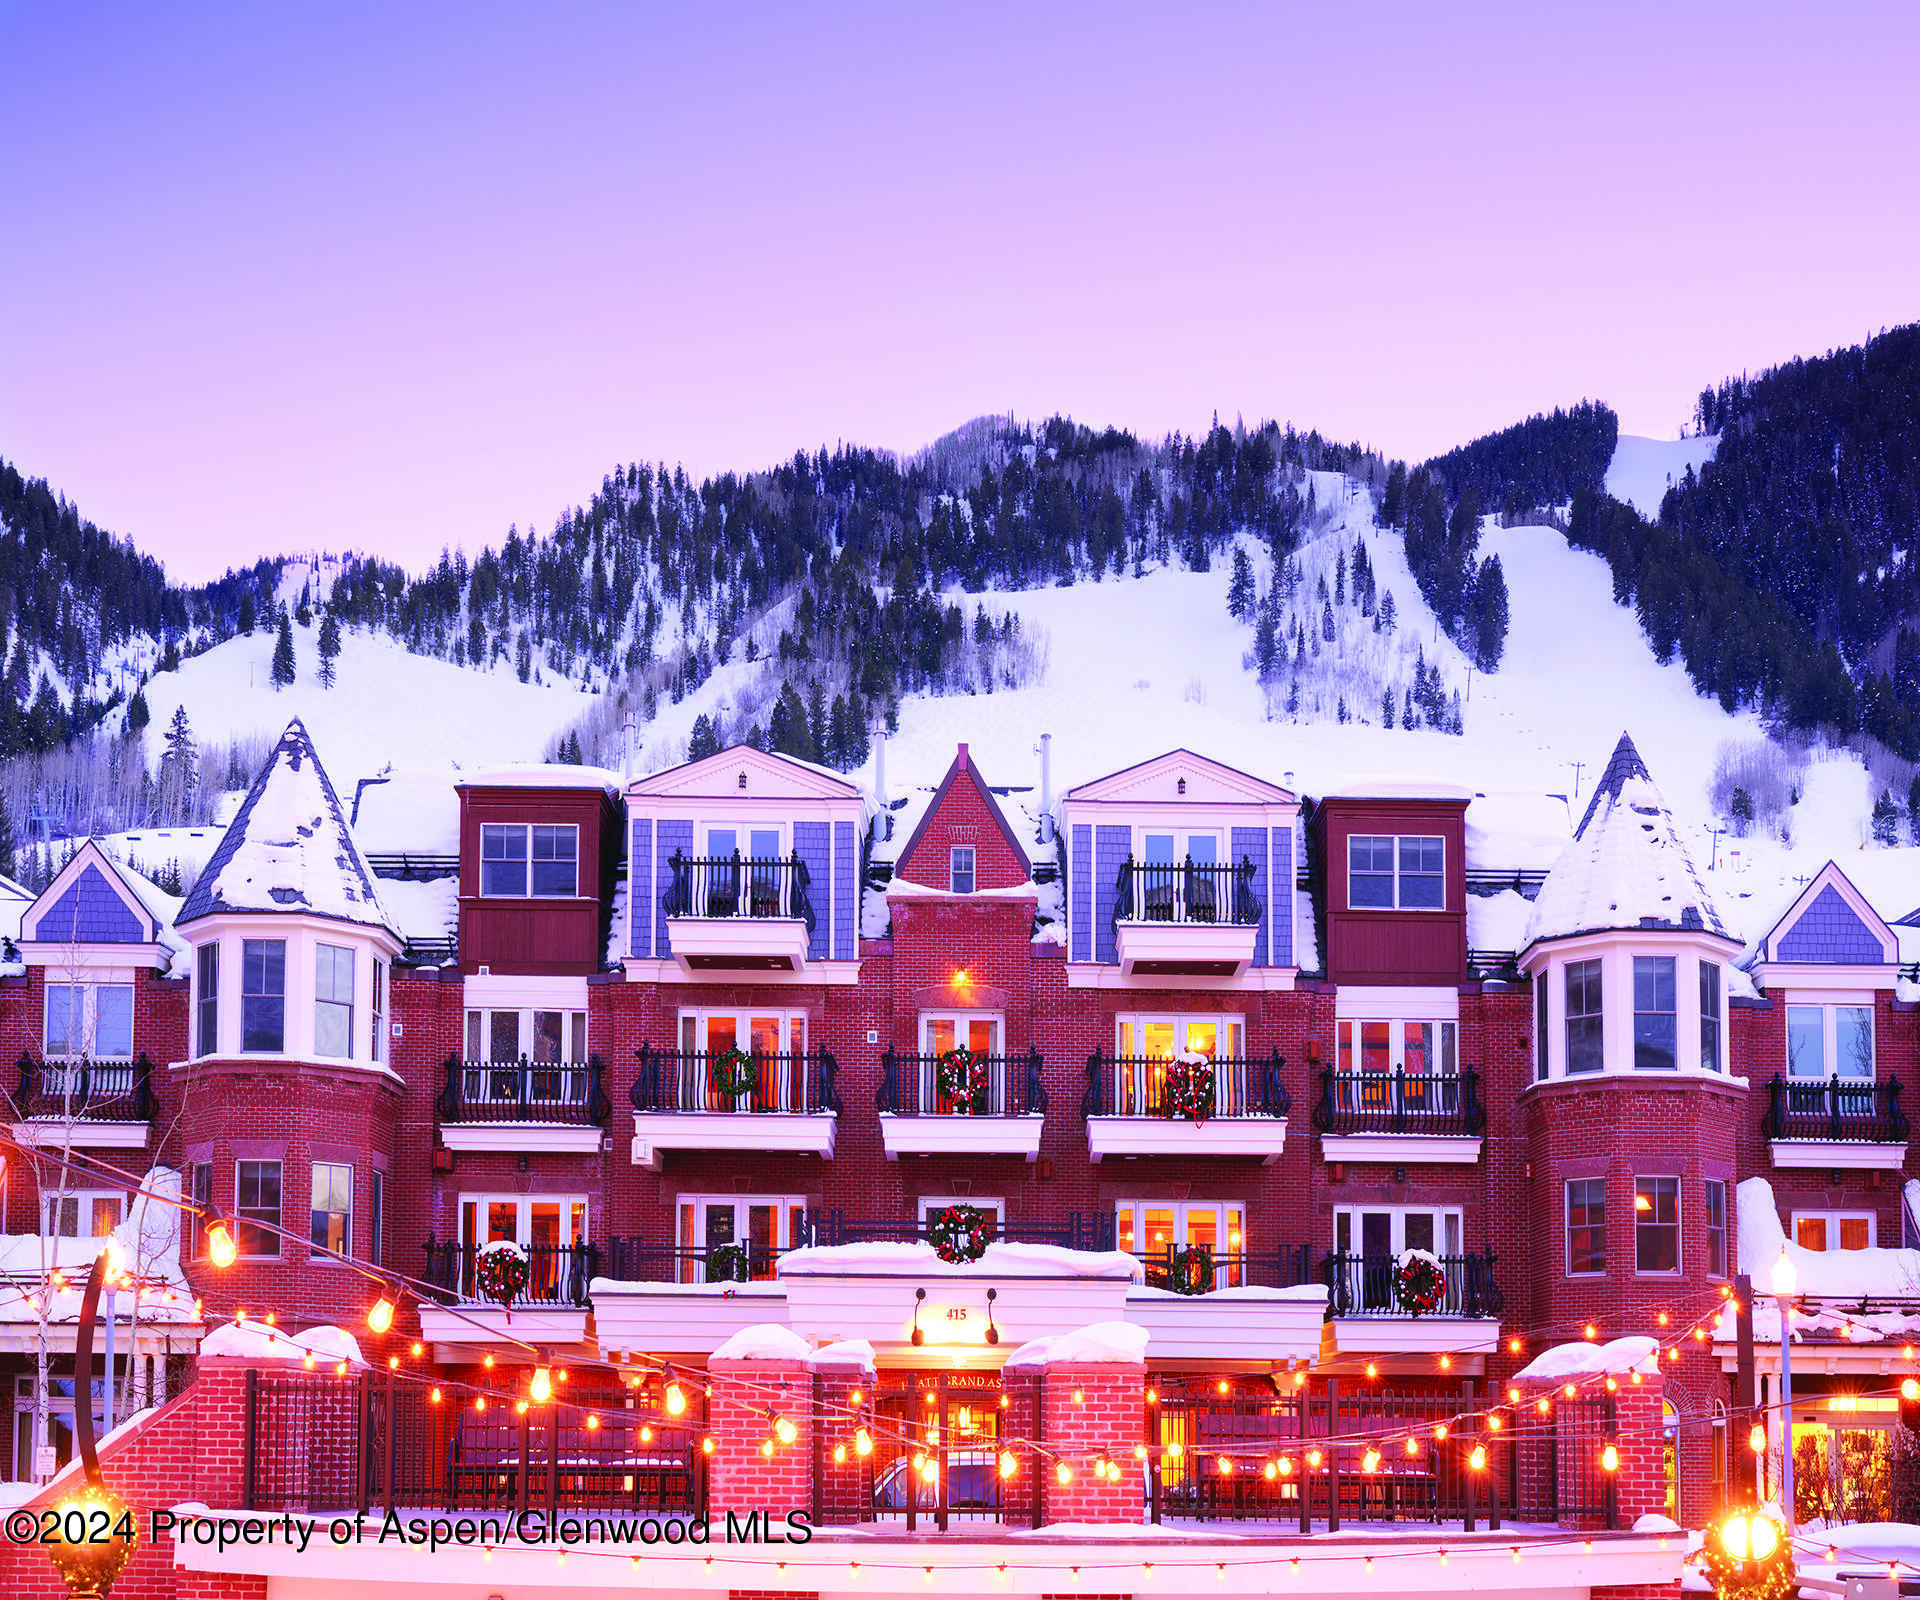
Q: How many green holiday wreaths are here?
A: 8